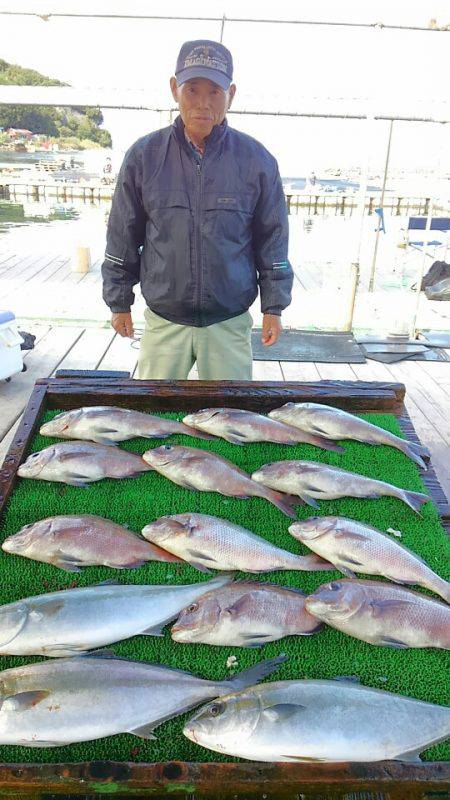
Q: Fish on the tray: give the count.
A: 14